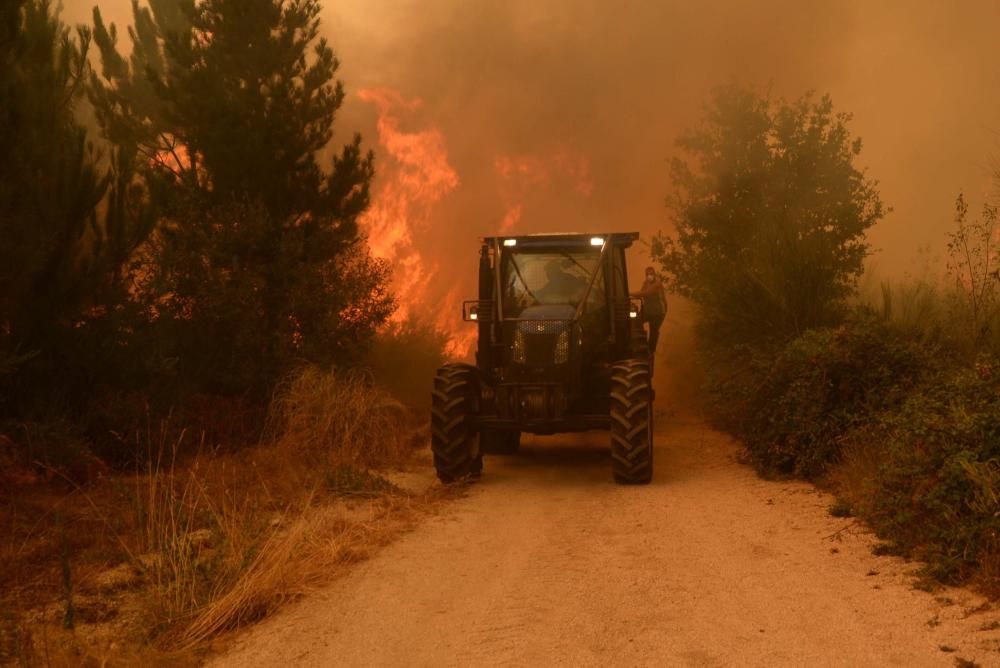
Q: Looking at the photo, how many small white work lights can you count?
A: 4